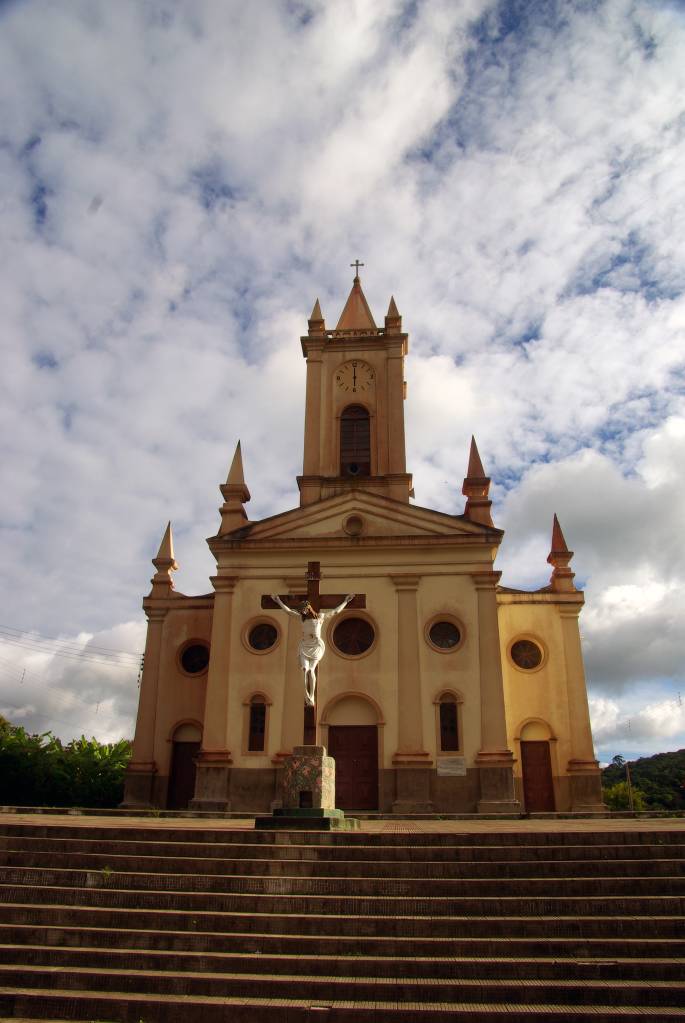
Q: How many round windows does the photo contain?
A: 5